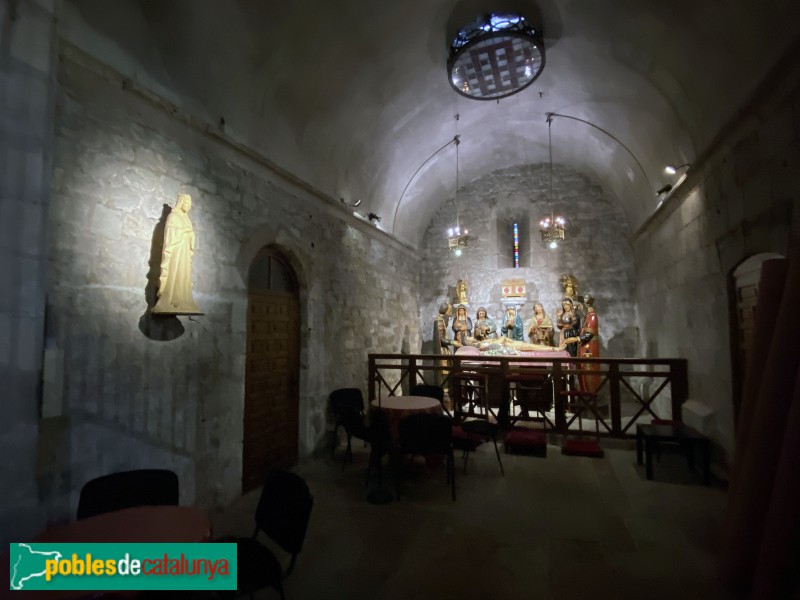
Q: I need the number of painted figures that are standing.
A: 7